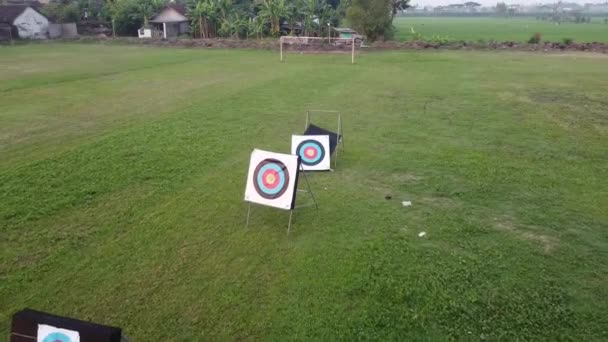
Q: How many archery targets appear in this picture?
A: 3